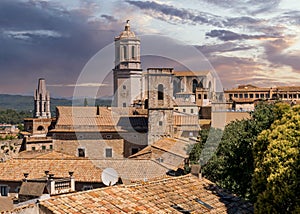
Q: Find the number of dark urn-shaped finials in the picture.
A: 4